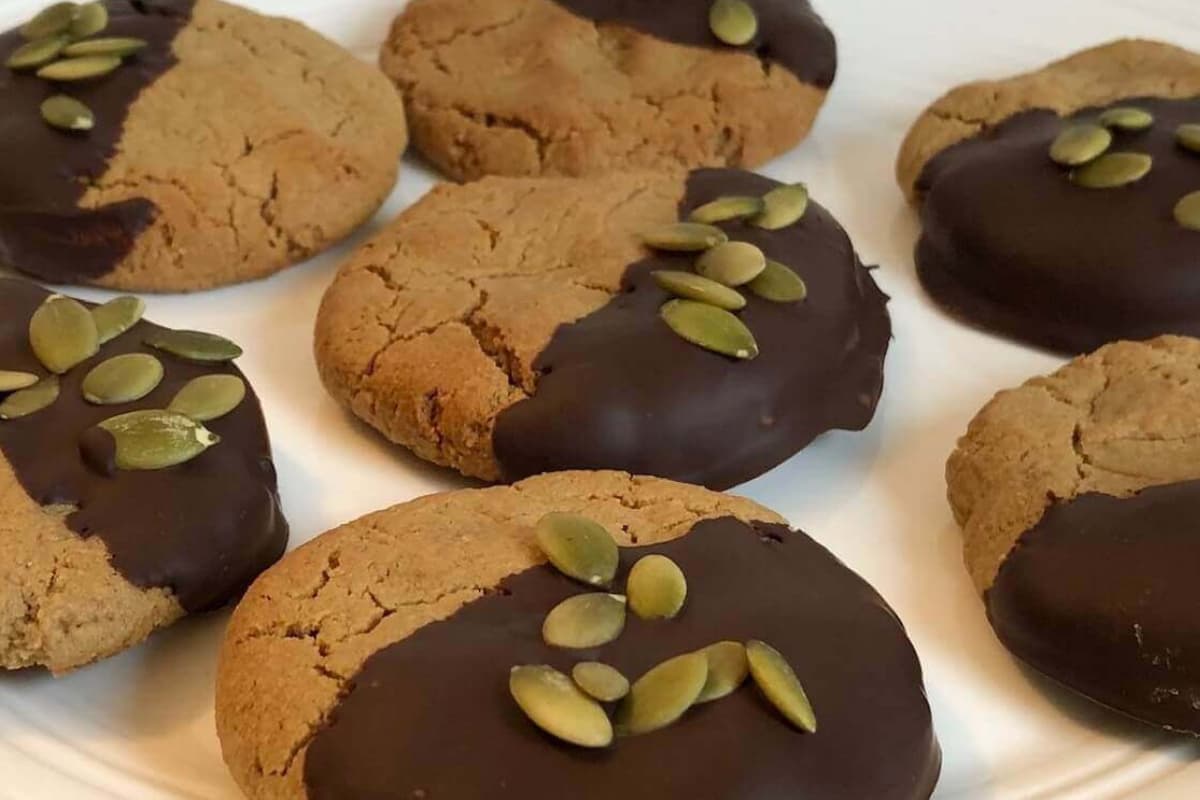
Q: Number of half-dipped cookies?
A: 7